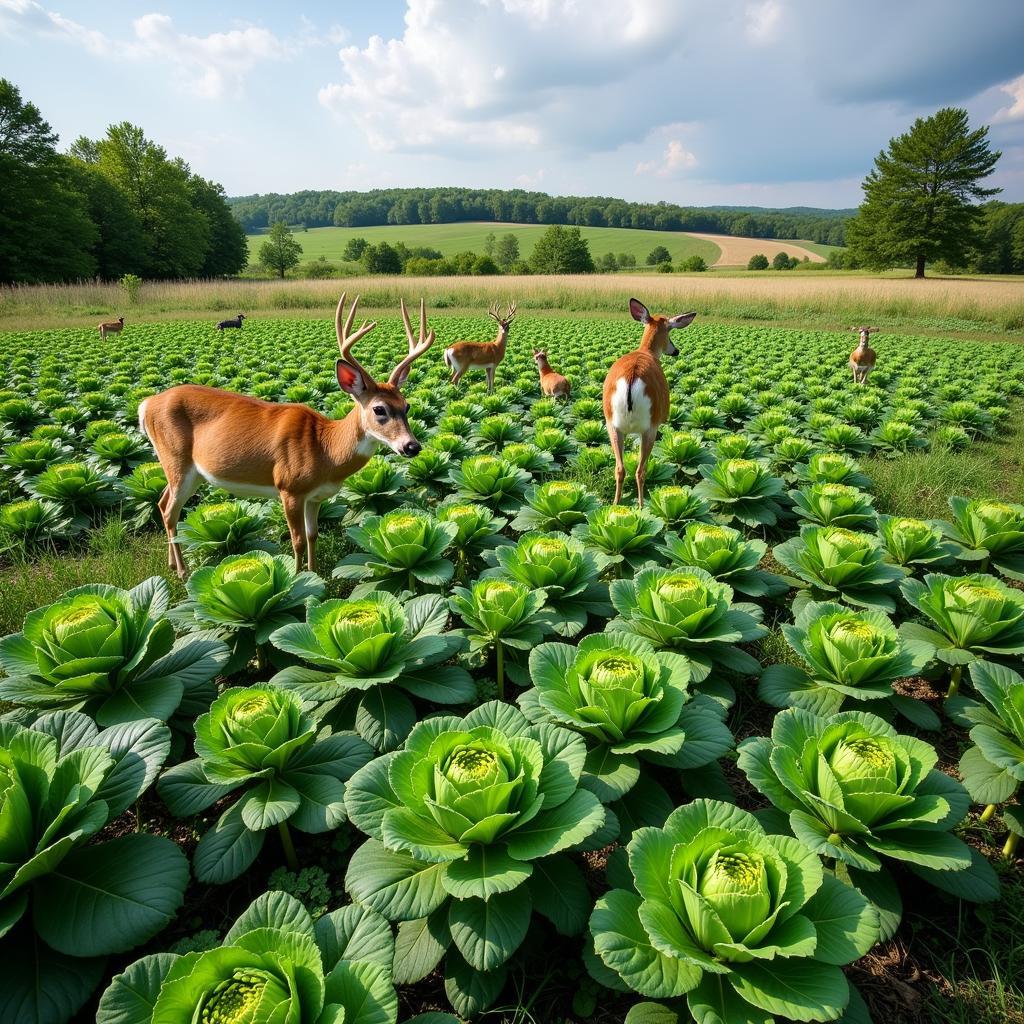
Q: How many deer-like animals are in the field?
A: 7